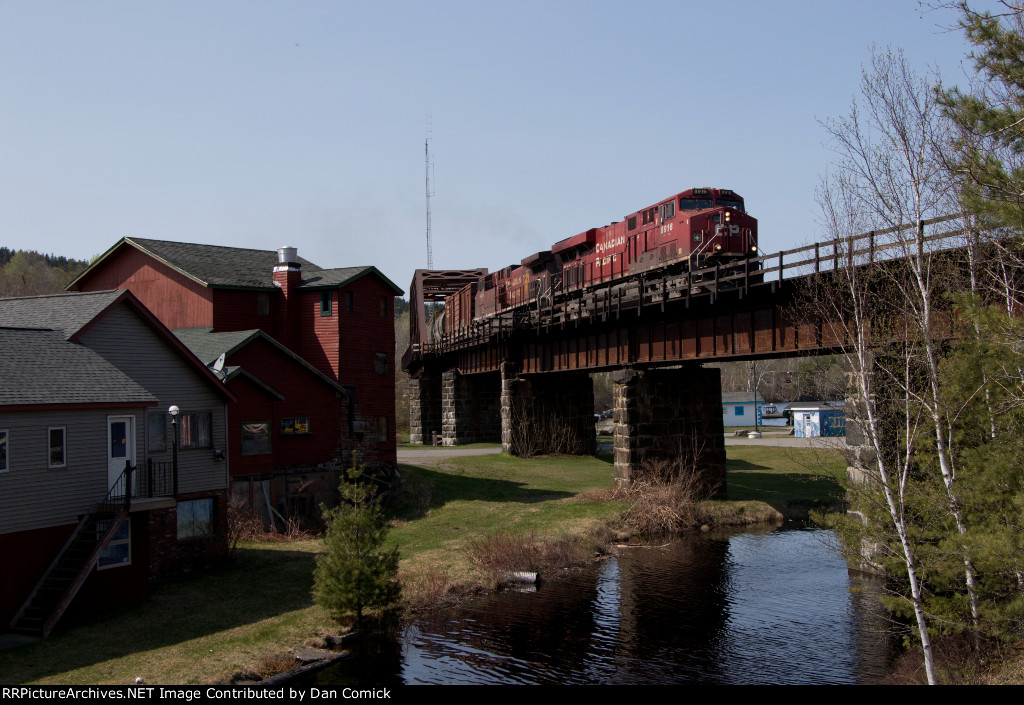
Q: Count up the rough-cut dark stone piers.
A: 5